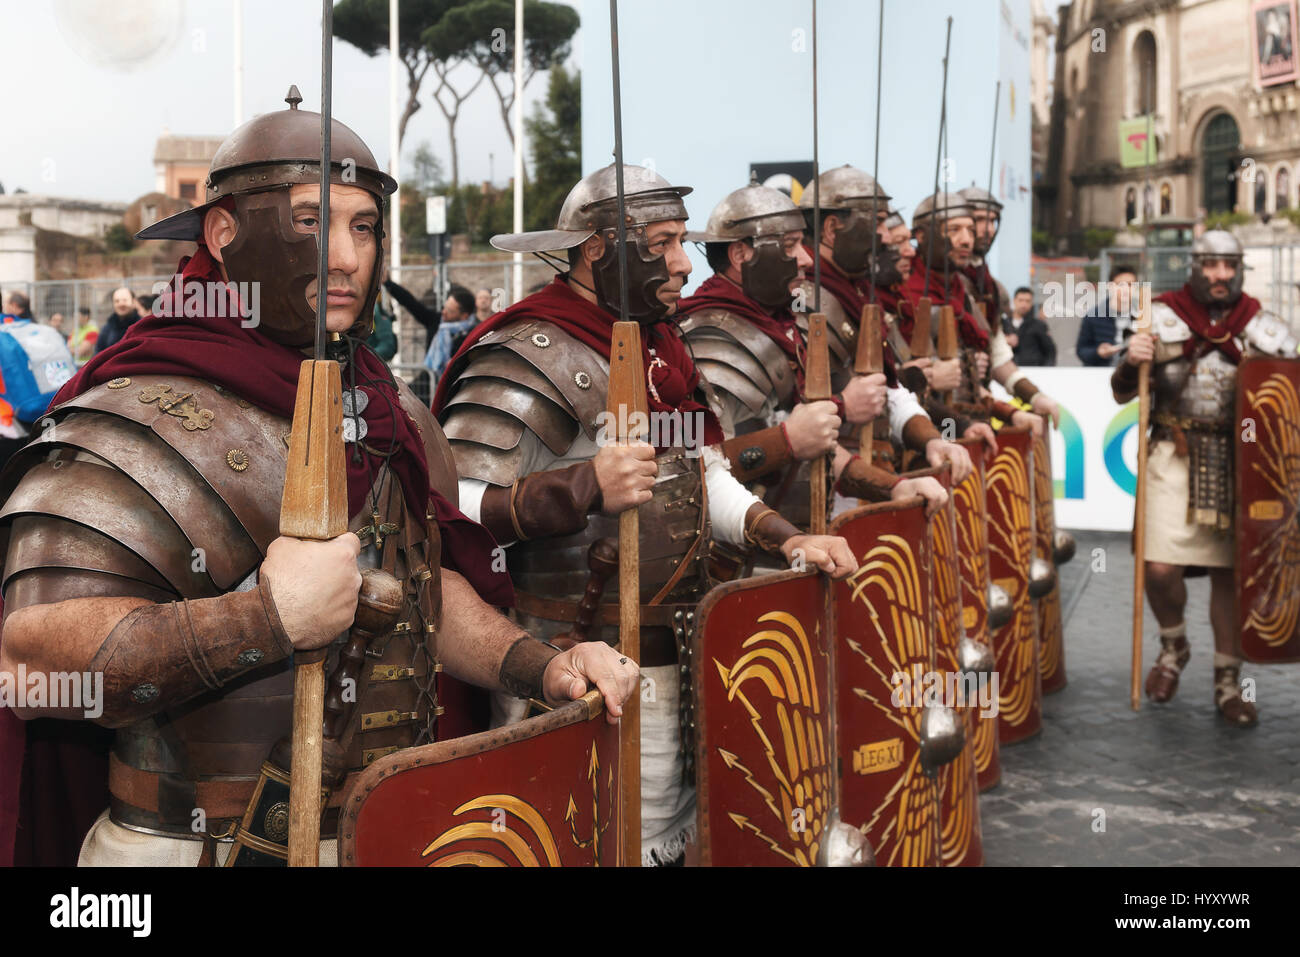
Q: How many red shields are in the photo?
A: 8